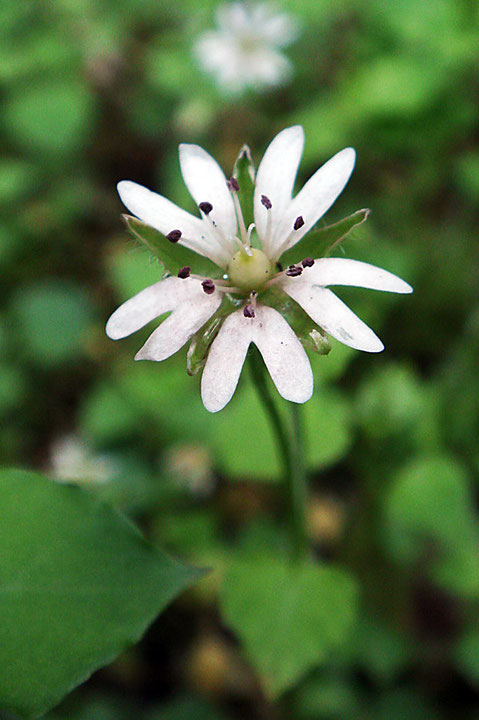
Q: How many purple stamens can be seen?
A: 10